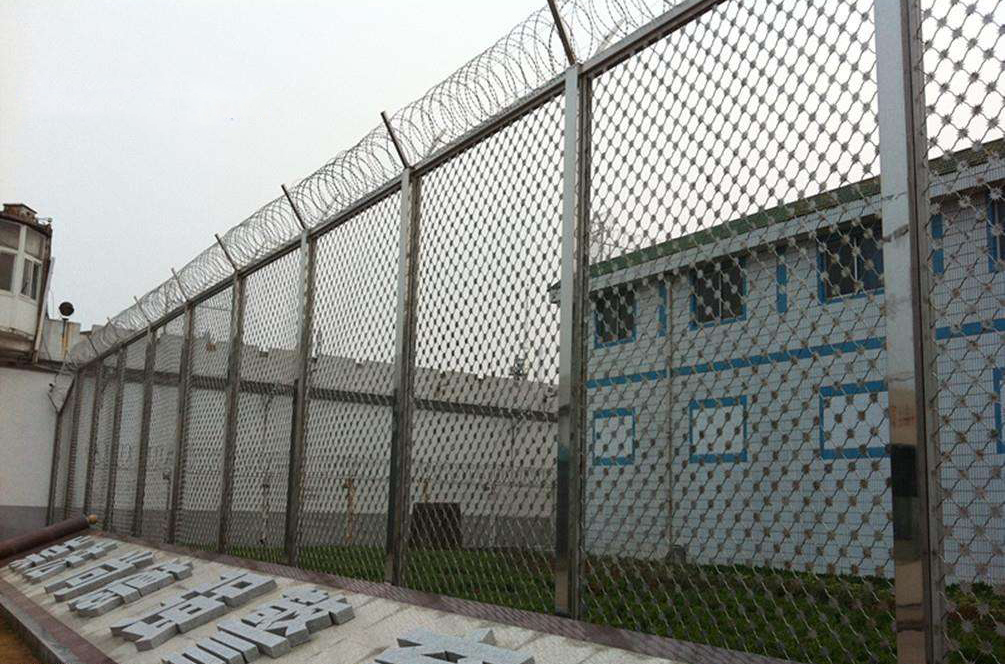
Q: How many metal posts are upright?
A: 11